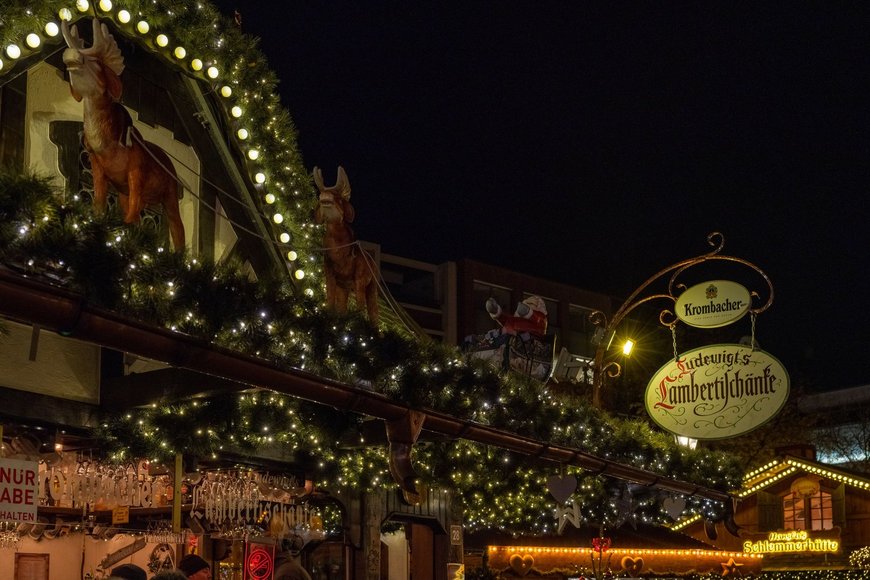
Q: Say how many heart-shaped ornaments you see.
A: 4